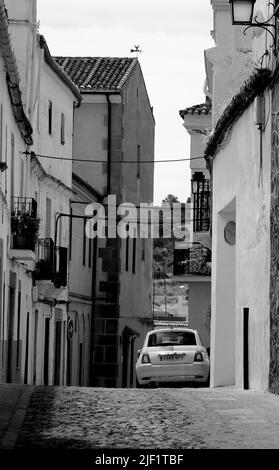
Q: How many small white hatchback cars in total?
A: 1